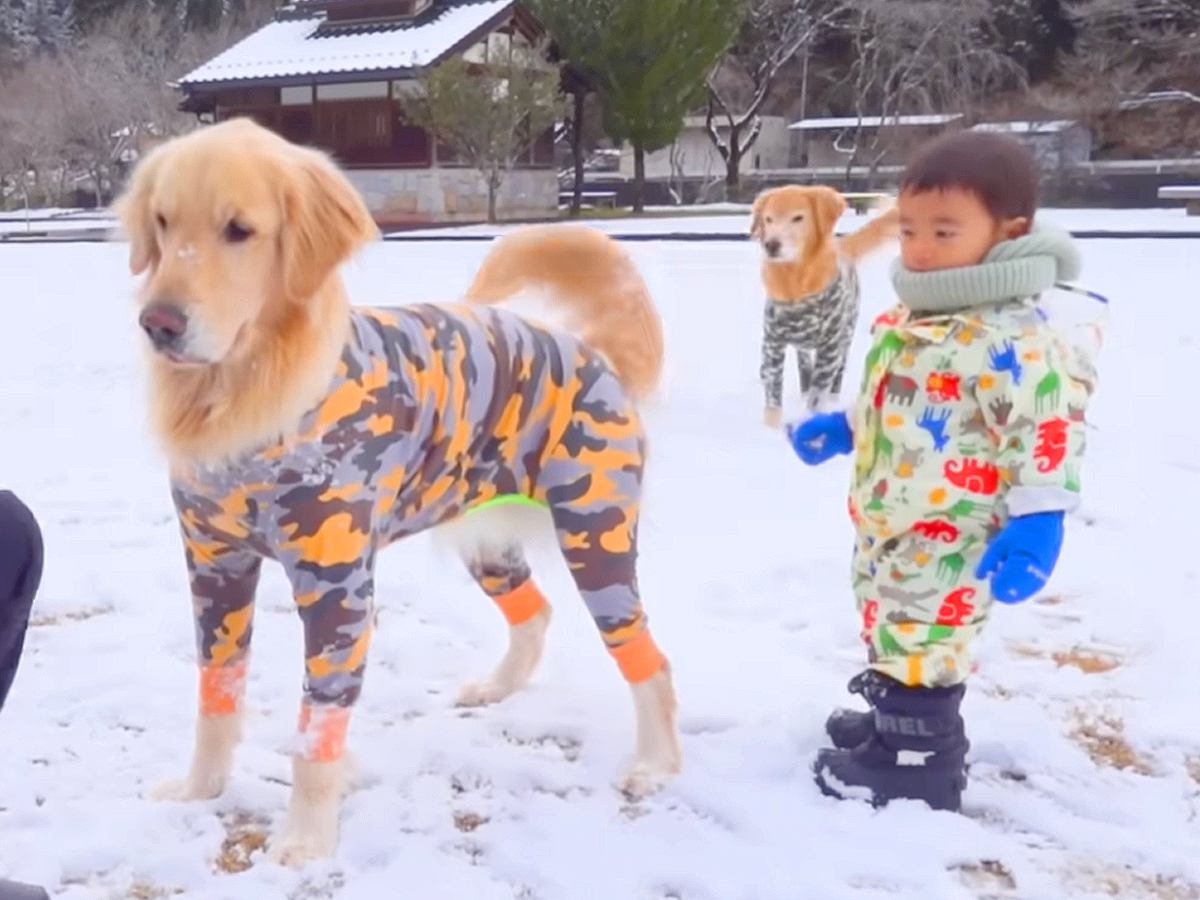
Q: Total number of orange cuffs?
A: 4